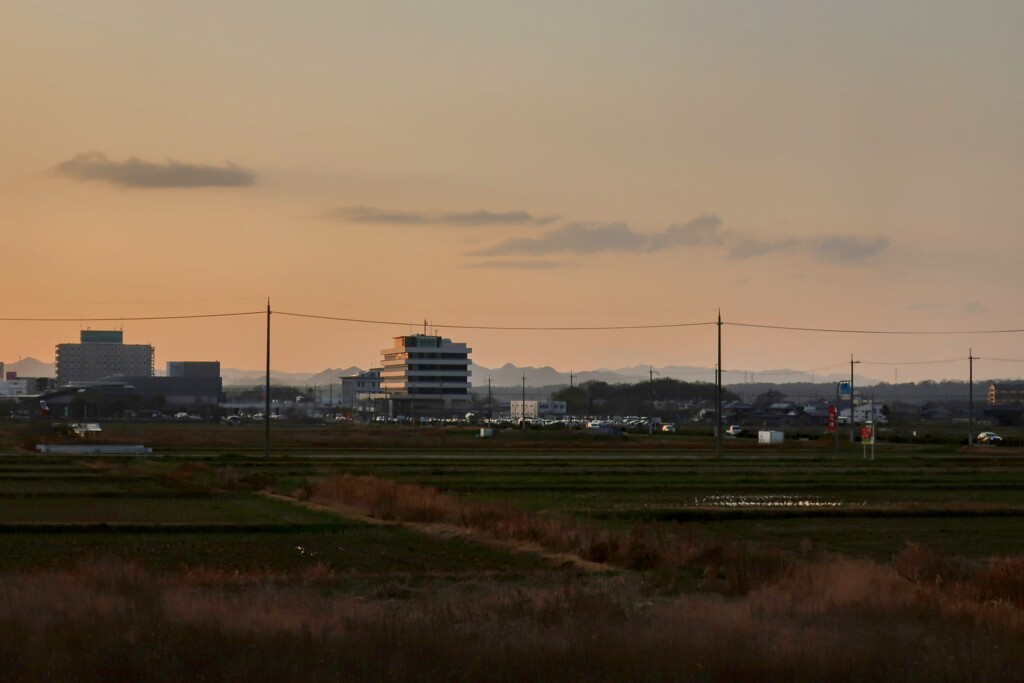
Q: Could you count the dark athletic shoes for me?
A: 0